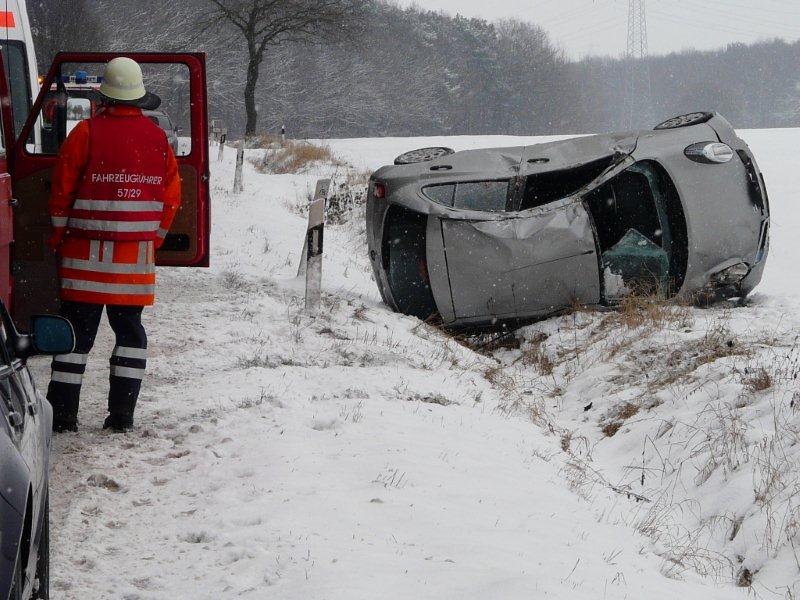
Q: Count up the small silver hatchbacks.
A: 1